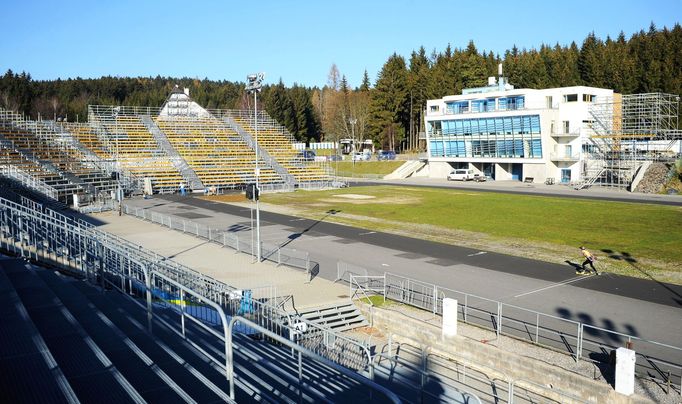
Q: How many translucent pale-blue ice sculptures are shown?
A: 0